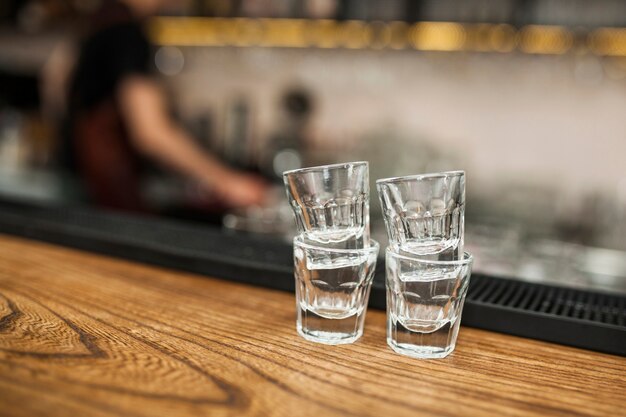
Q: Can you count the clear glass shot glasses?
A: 4